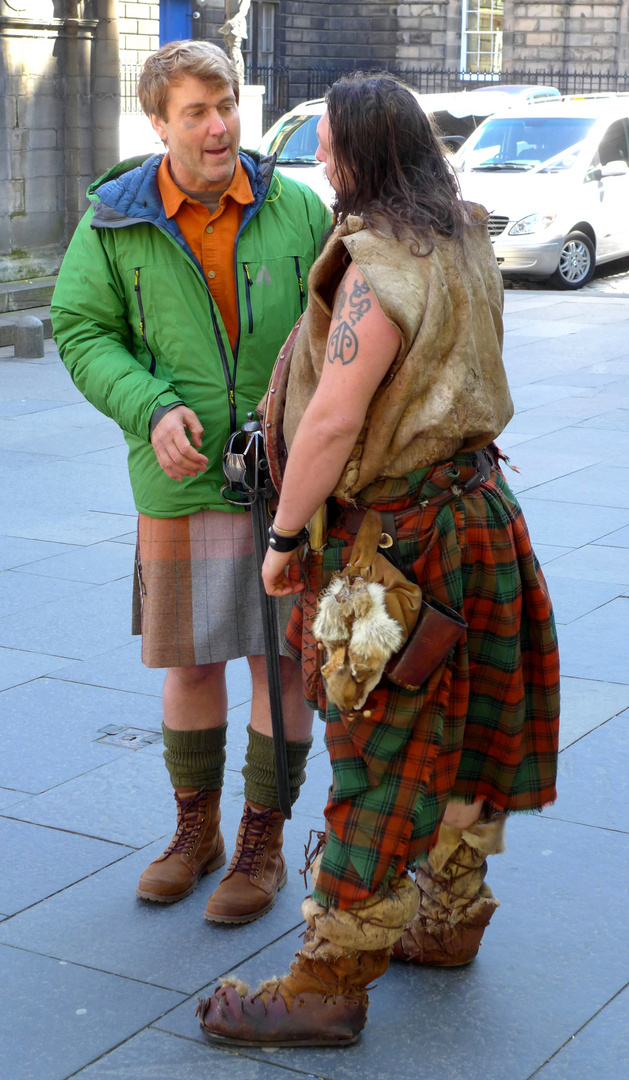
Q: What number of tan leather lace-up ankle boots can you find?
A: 2